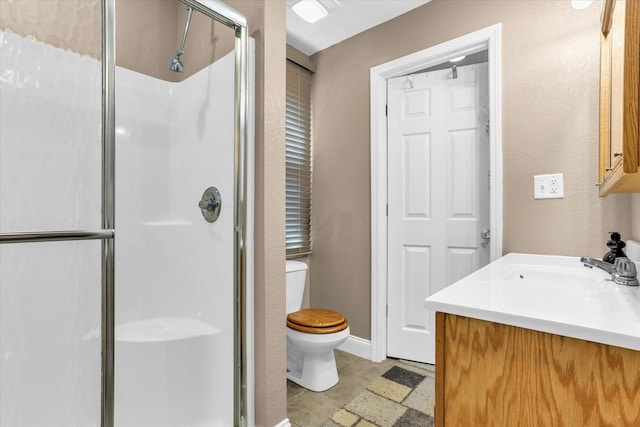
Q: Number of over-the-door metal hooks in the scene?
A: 2